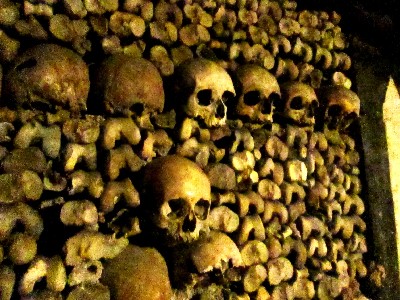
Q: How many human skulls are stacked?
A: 9